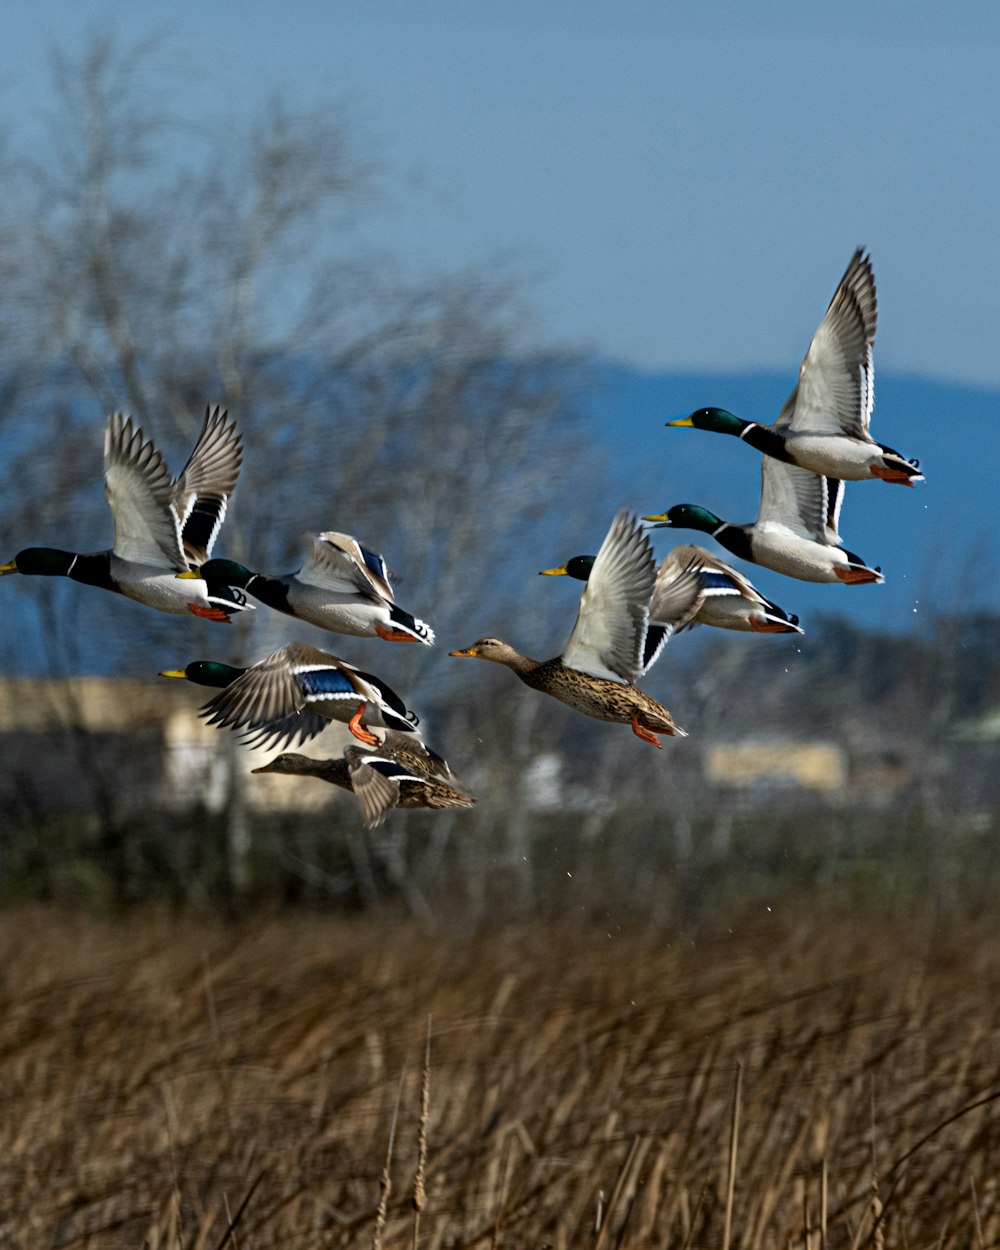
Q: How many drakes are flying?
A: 6